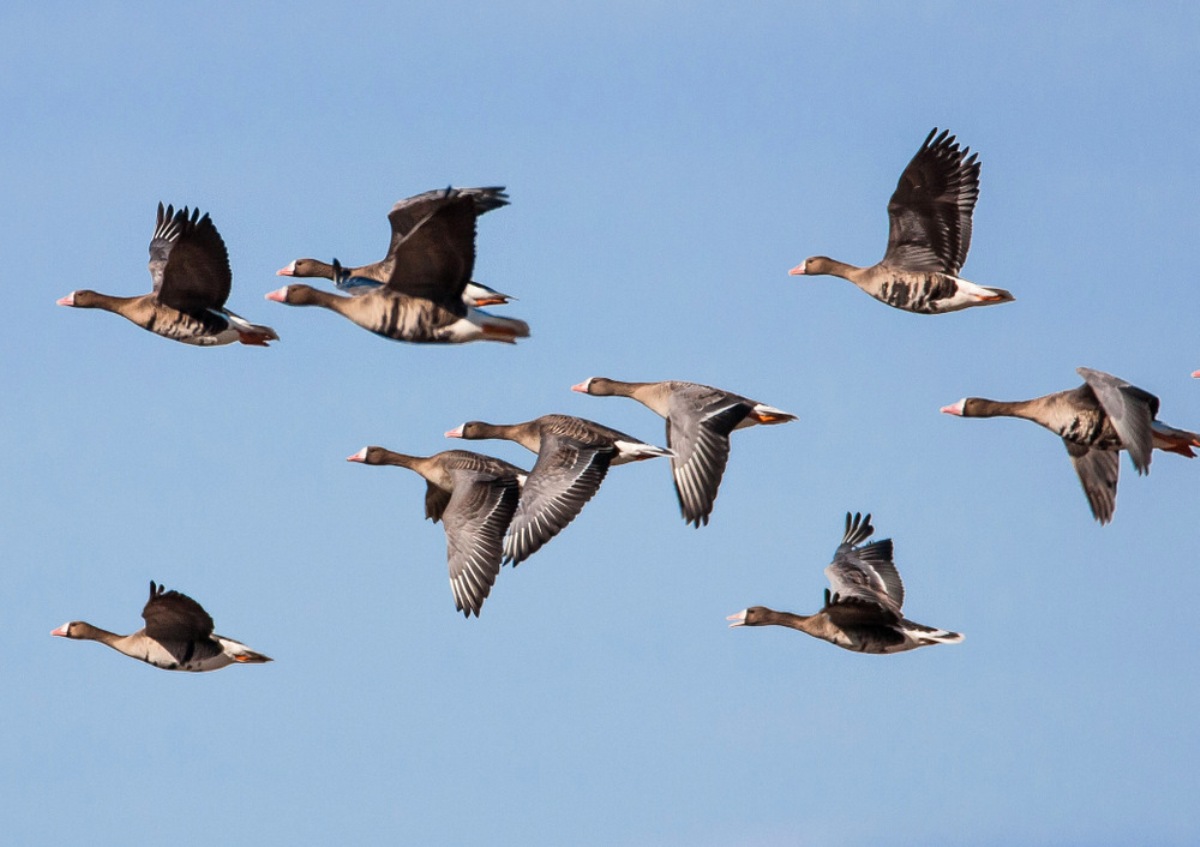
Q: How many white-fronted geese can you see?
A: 10